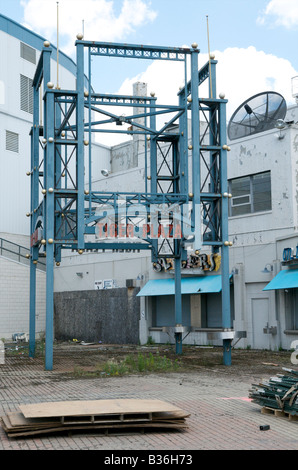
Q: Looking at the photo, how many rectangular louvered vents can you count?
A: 3